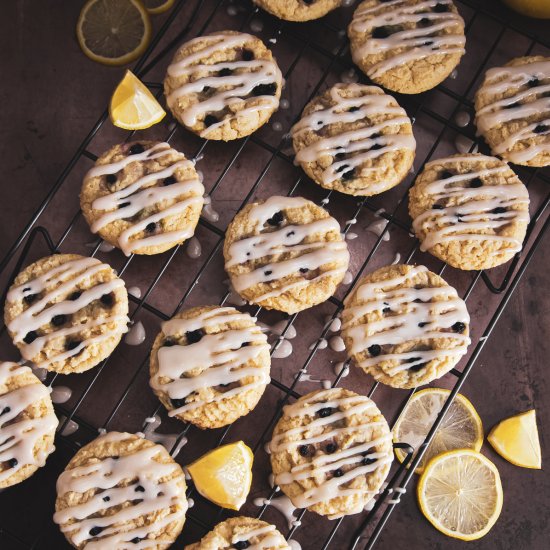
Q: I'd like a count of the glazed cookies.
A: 15